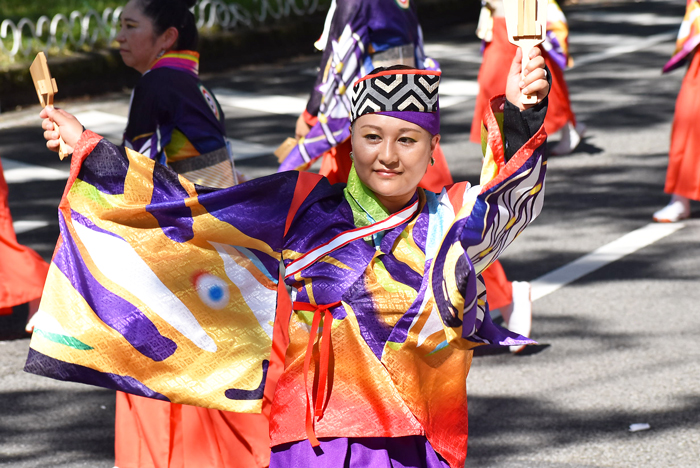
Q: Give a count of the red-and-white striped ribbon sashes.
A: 1